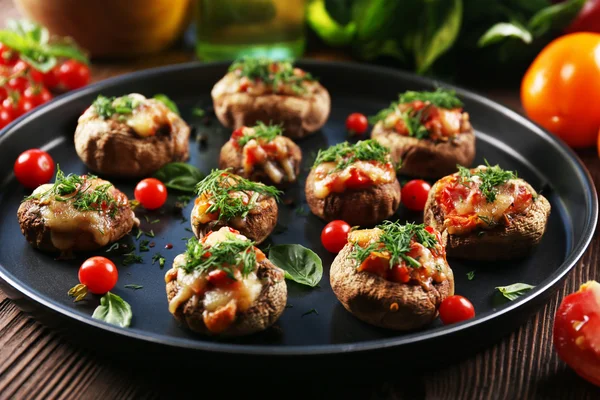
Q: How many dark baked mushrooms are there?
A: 10